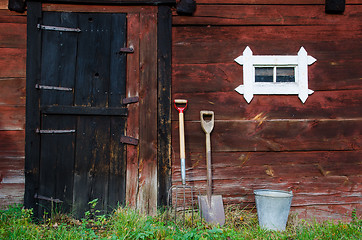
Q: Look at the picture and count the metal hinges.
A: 4